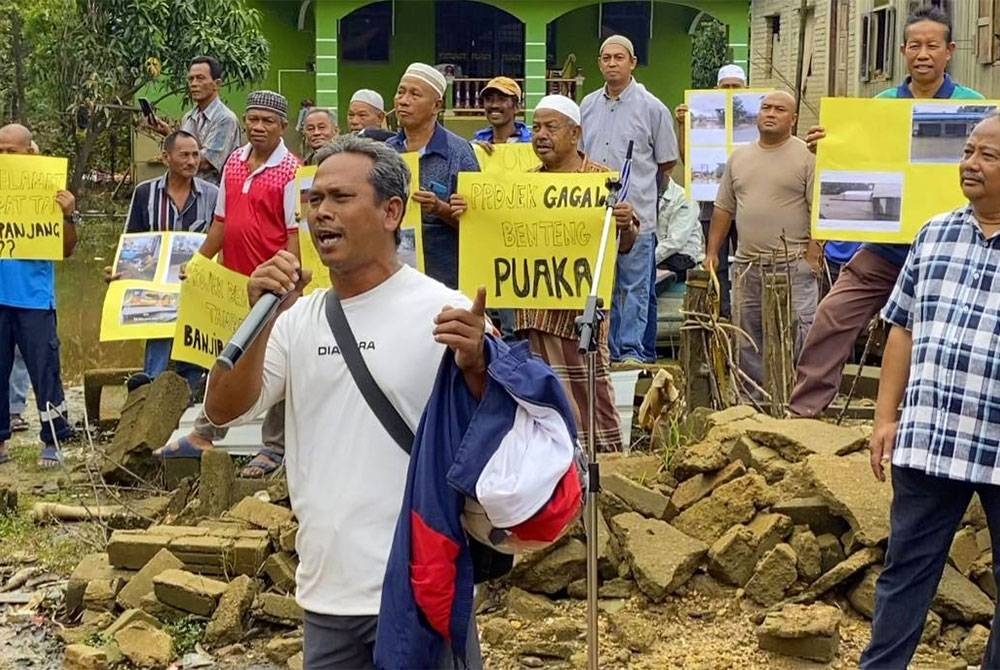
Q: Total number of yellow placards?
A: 8